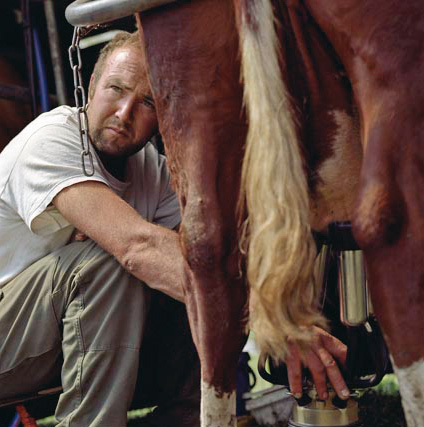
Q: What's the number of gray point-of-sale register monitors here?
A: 0